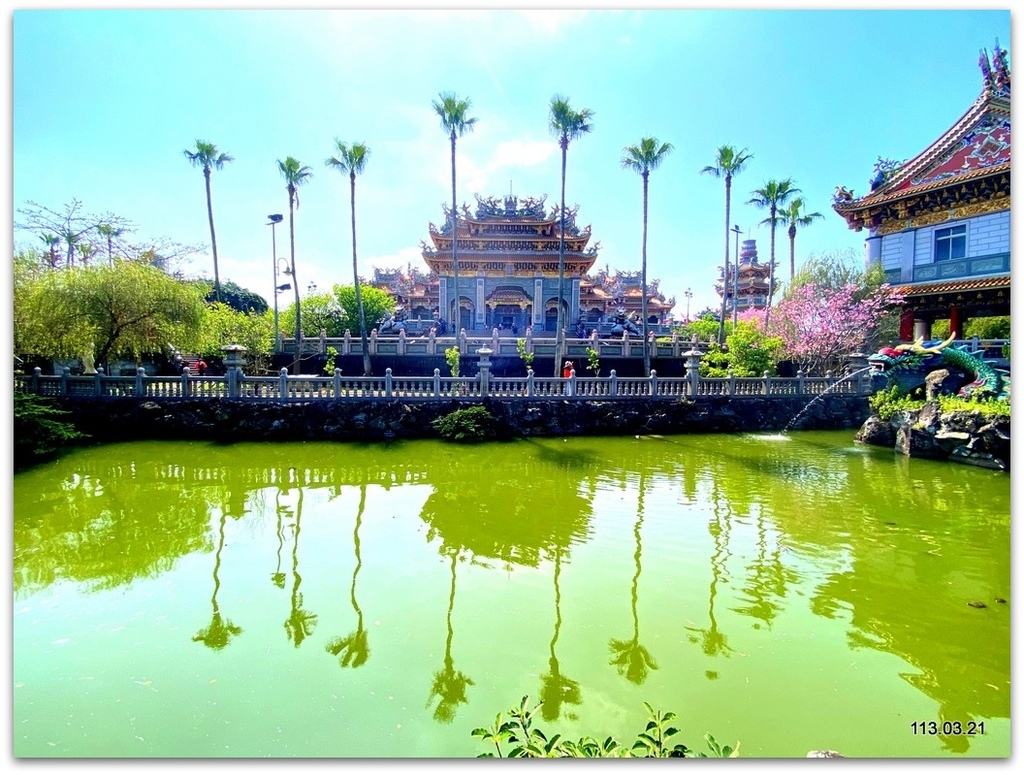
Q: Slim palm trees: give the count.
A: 9